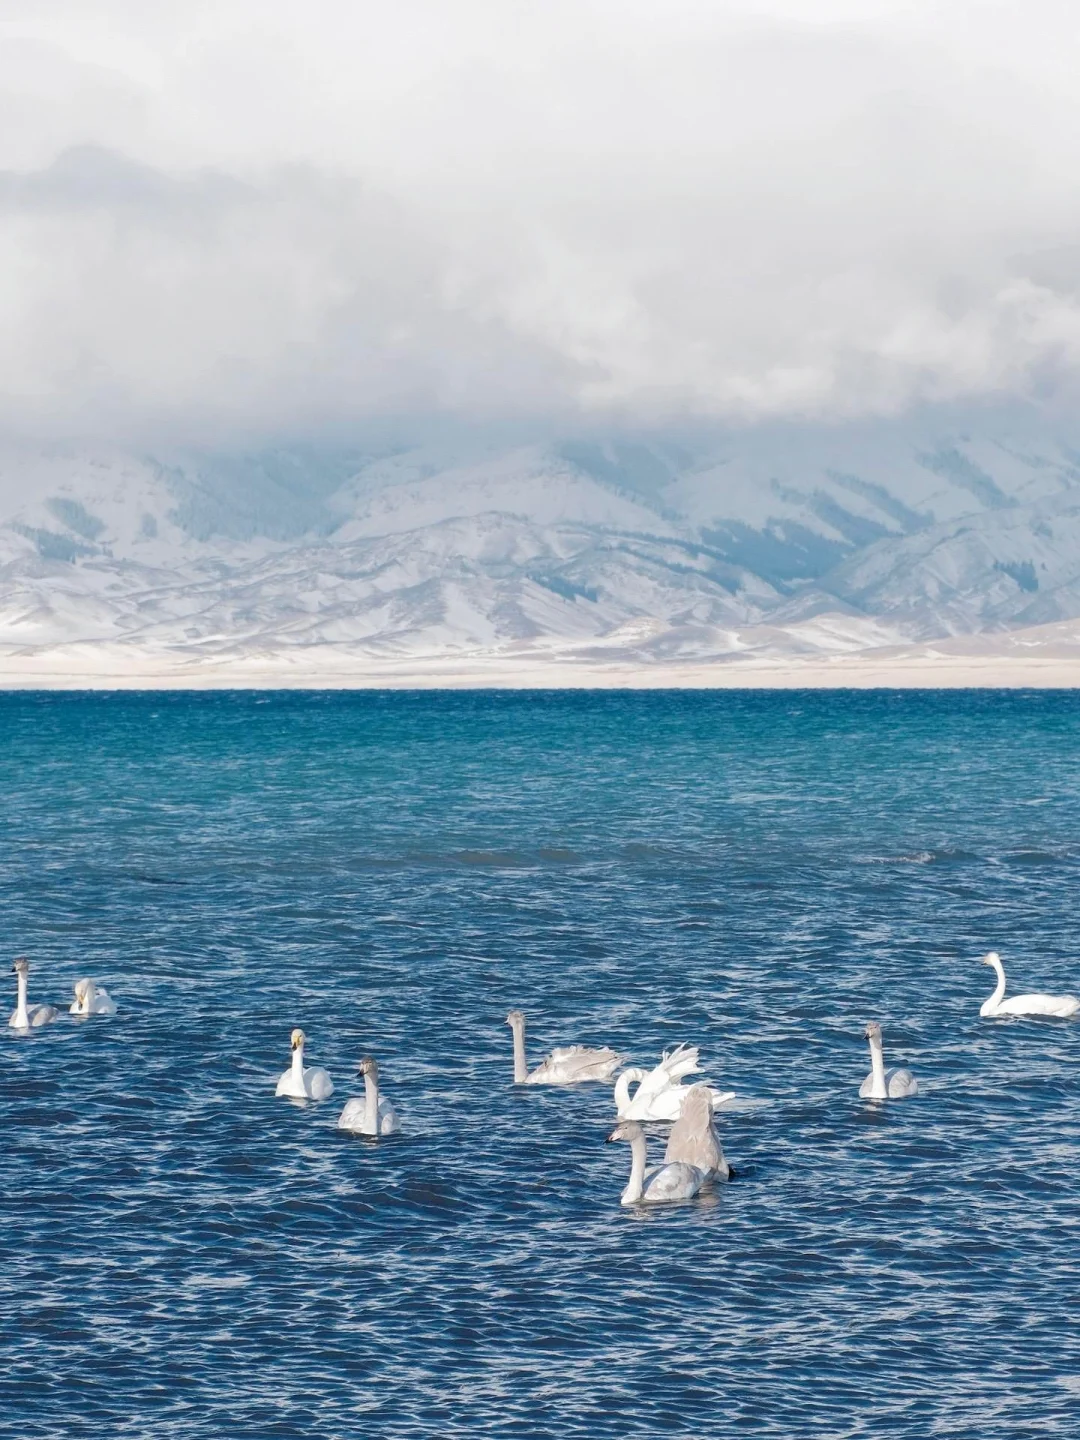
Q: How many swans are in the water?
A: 10